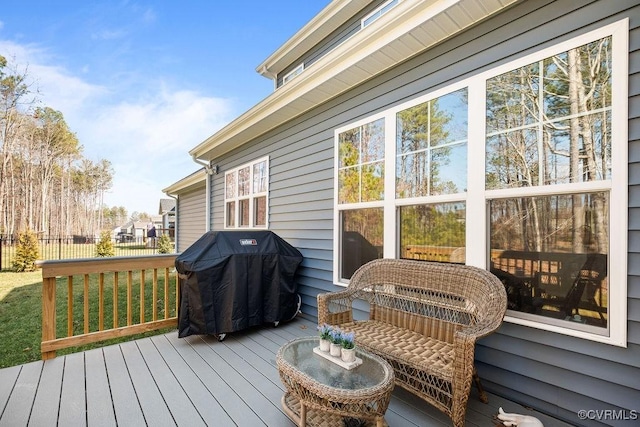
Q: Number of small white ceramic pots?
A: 3